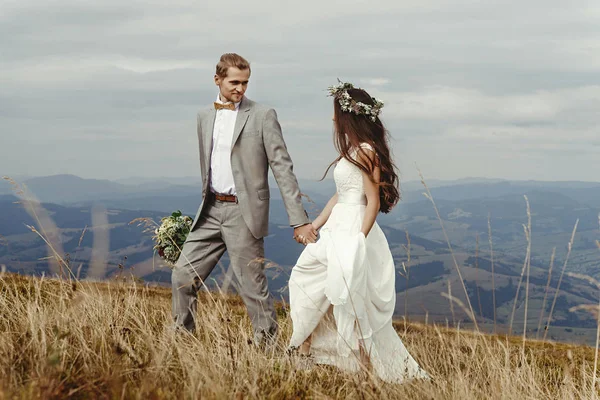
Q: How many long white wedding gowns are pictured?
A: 1